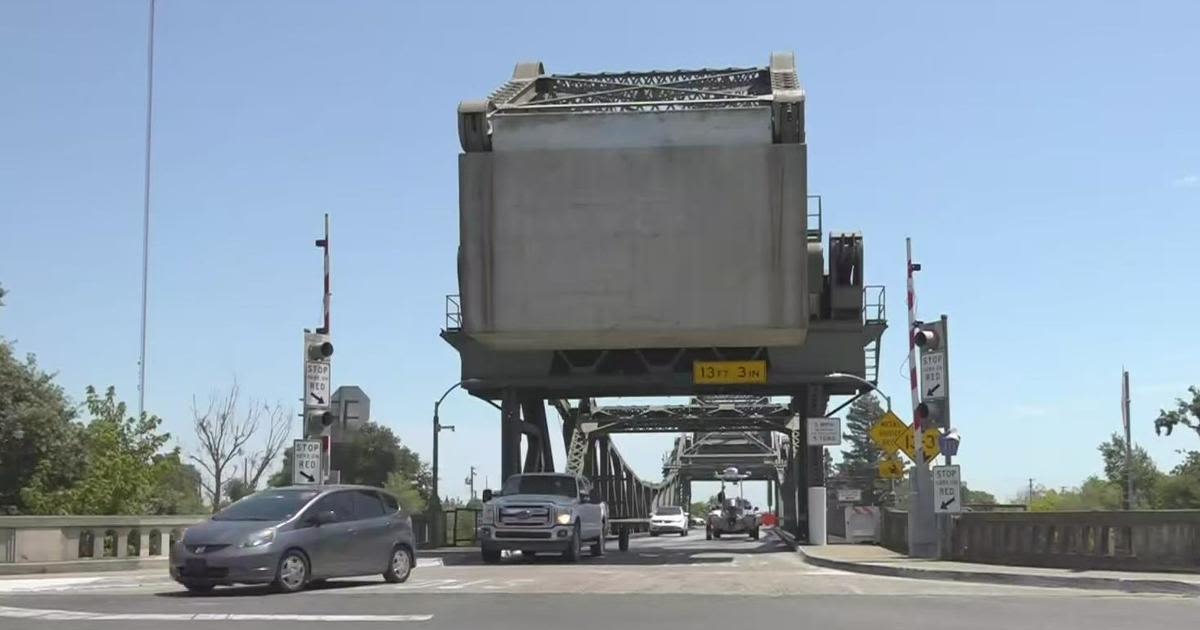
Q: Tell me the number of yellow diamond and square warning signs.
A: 3